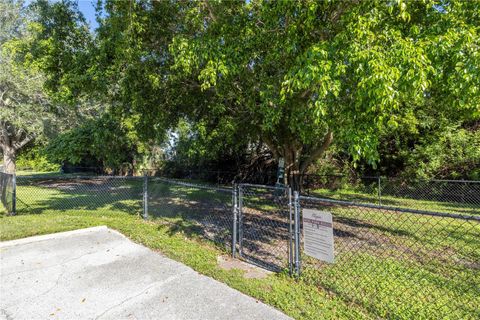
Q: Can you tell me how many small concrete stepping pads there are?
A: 1